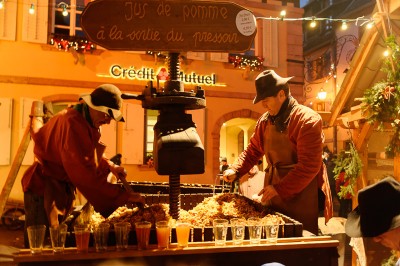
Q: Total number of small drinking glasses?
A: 12